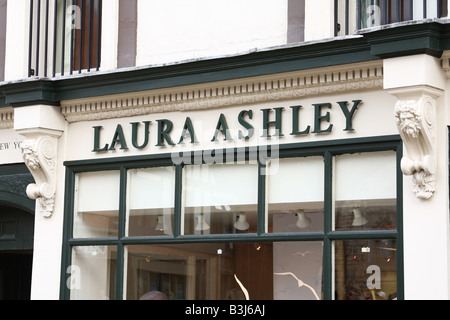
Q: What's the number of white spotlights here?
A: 5